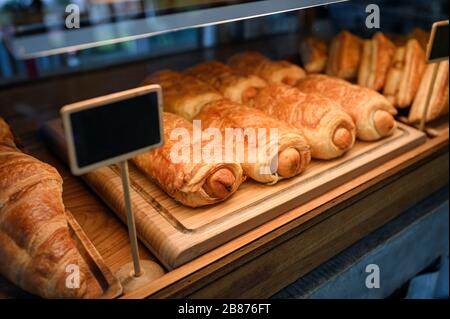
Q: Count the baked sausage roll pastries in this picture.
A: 7